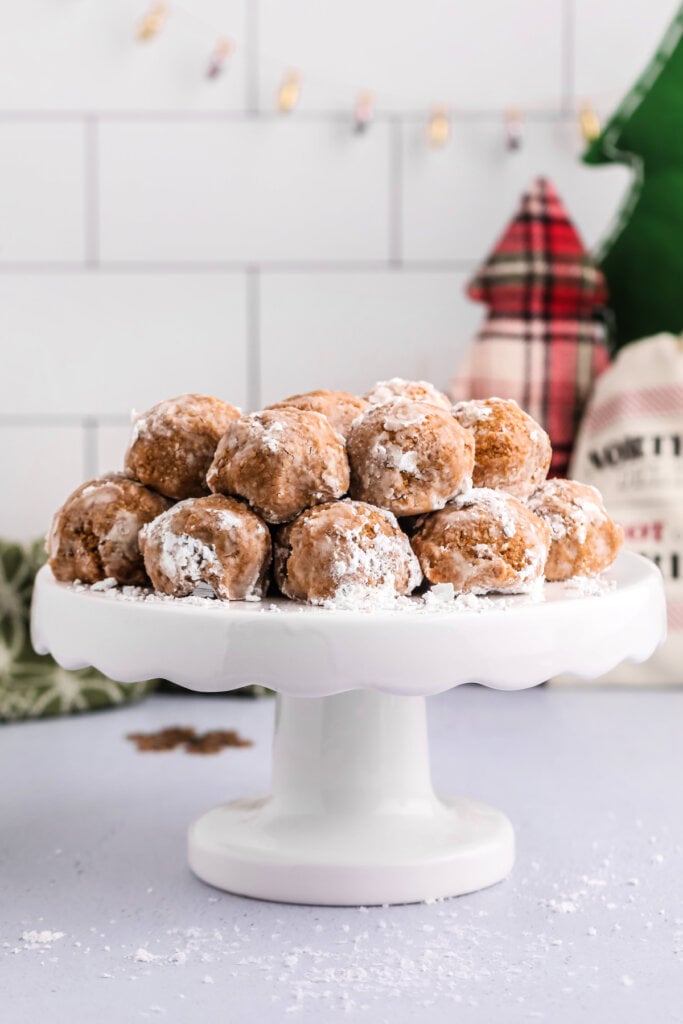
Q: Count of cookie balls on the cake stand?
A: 11